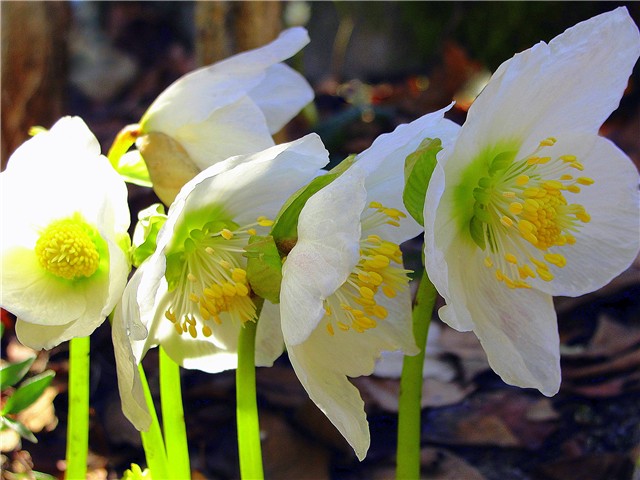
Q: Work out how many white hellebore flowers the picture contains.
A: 5